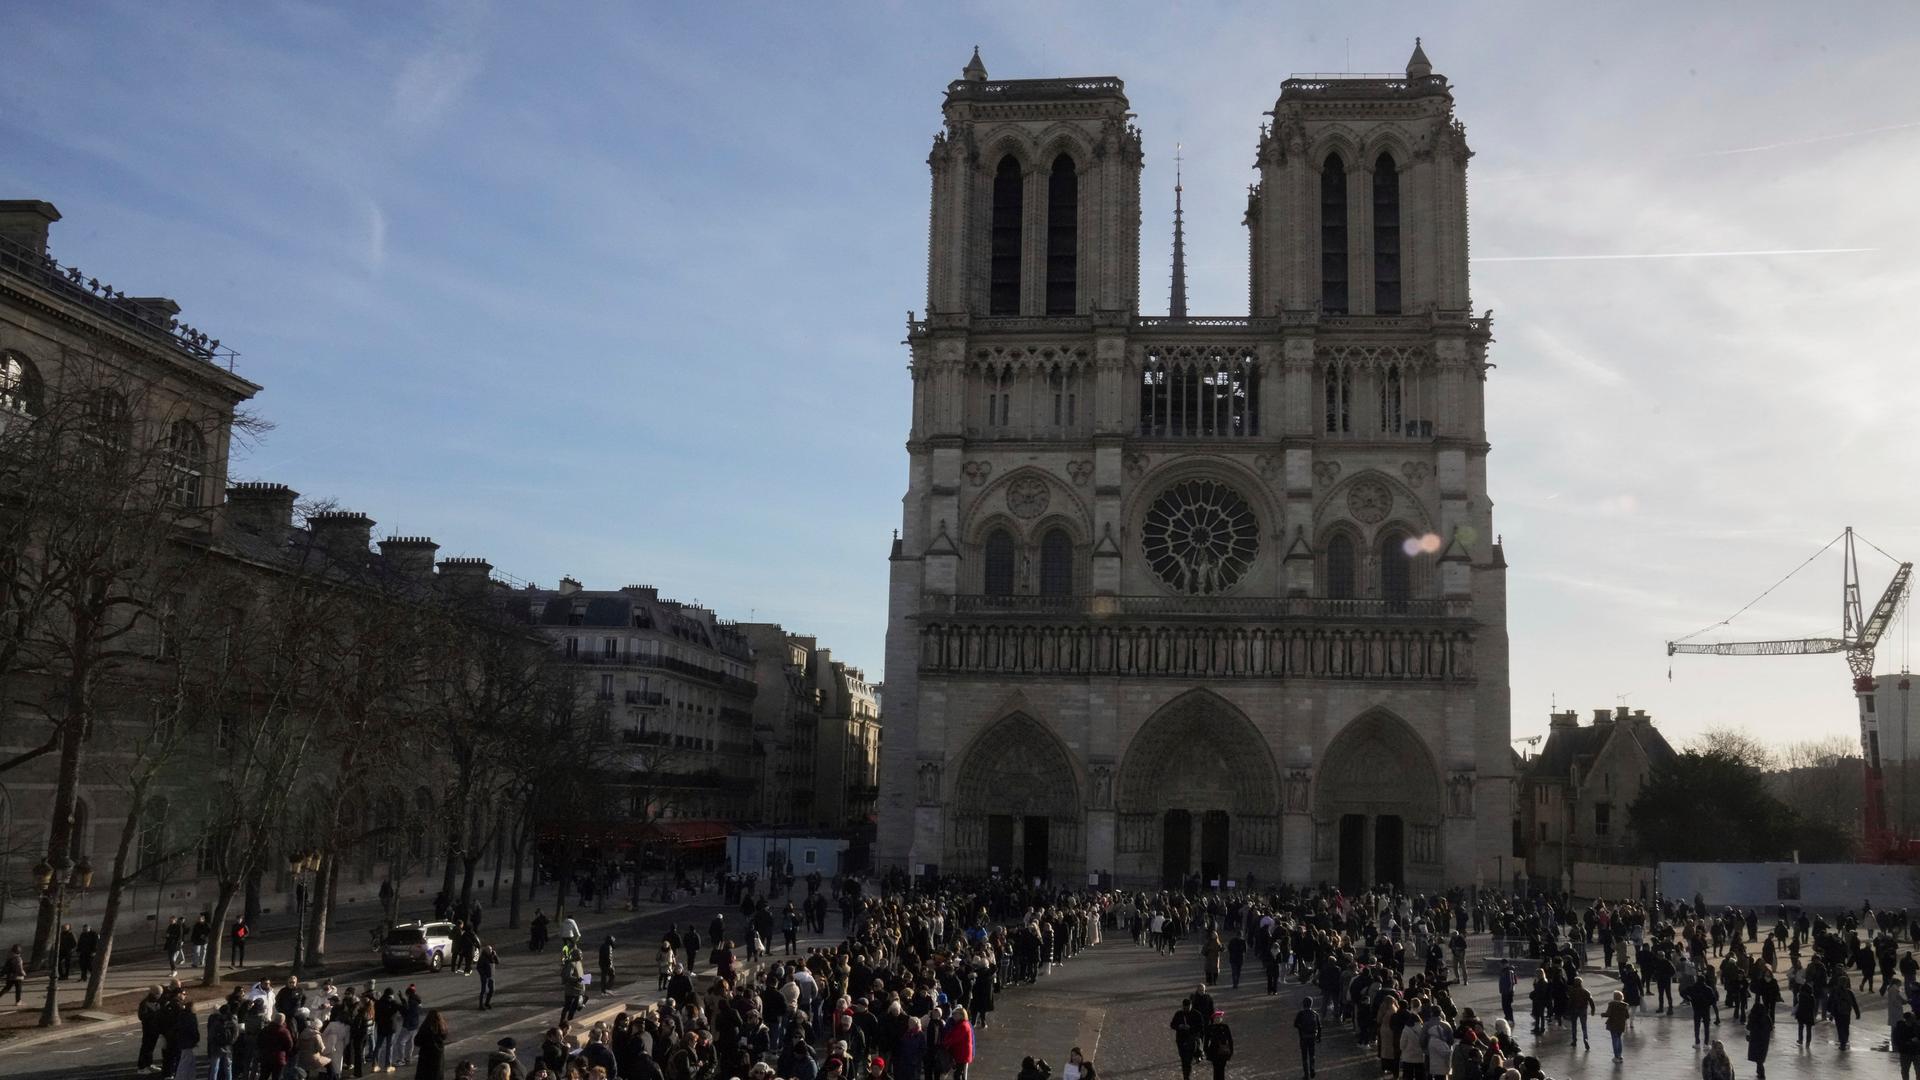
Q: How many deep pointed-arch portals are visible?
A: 3